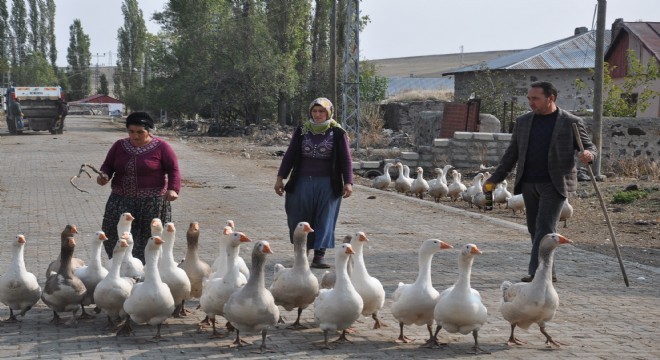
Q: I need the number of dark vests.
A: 1